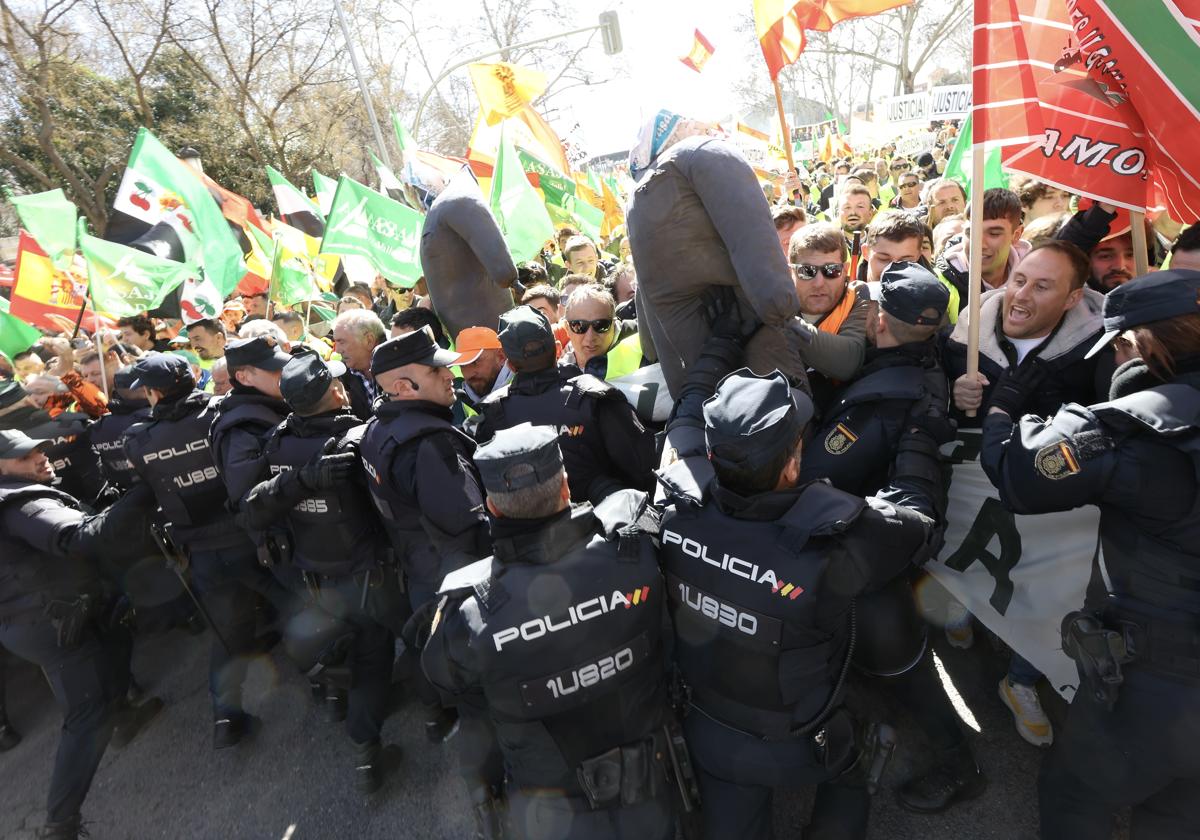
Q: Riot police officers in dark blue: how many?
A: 12